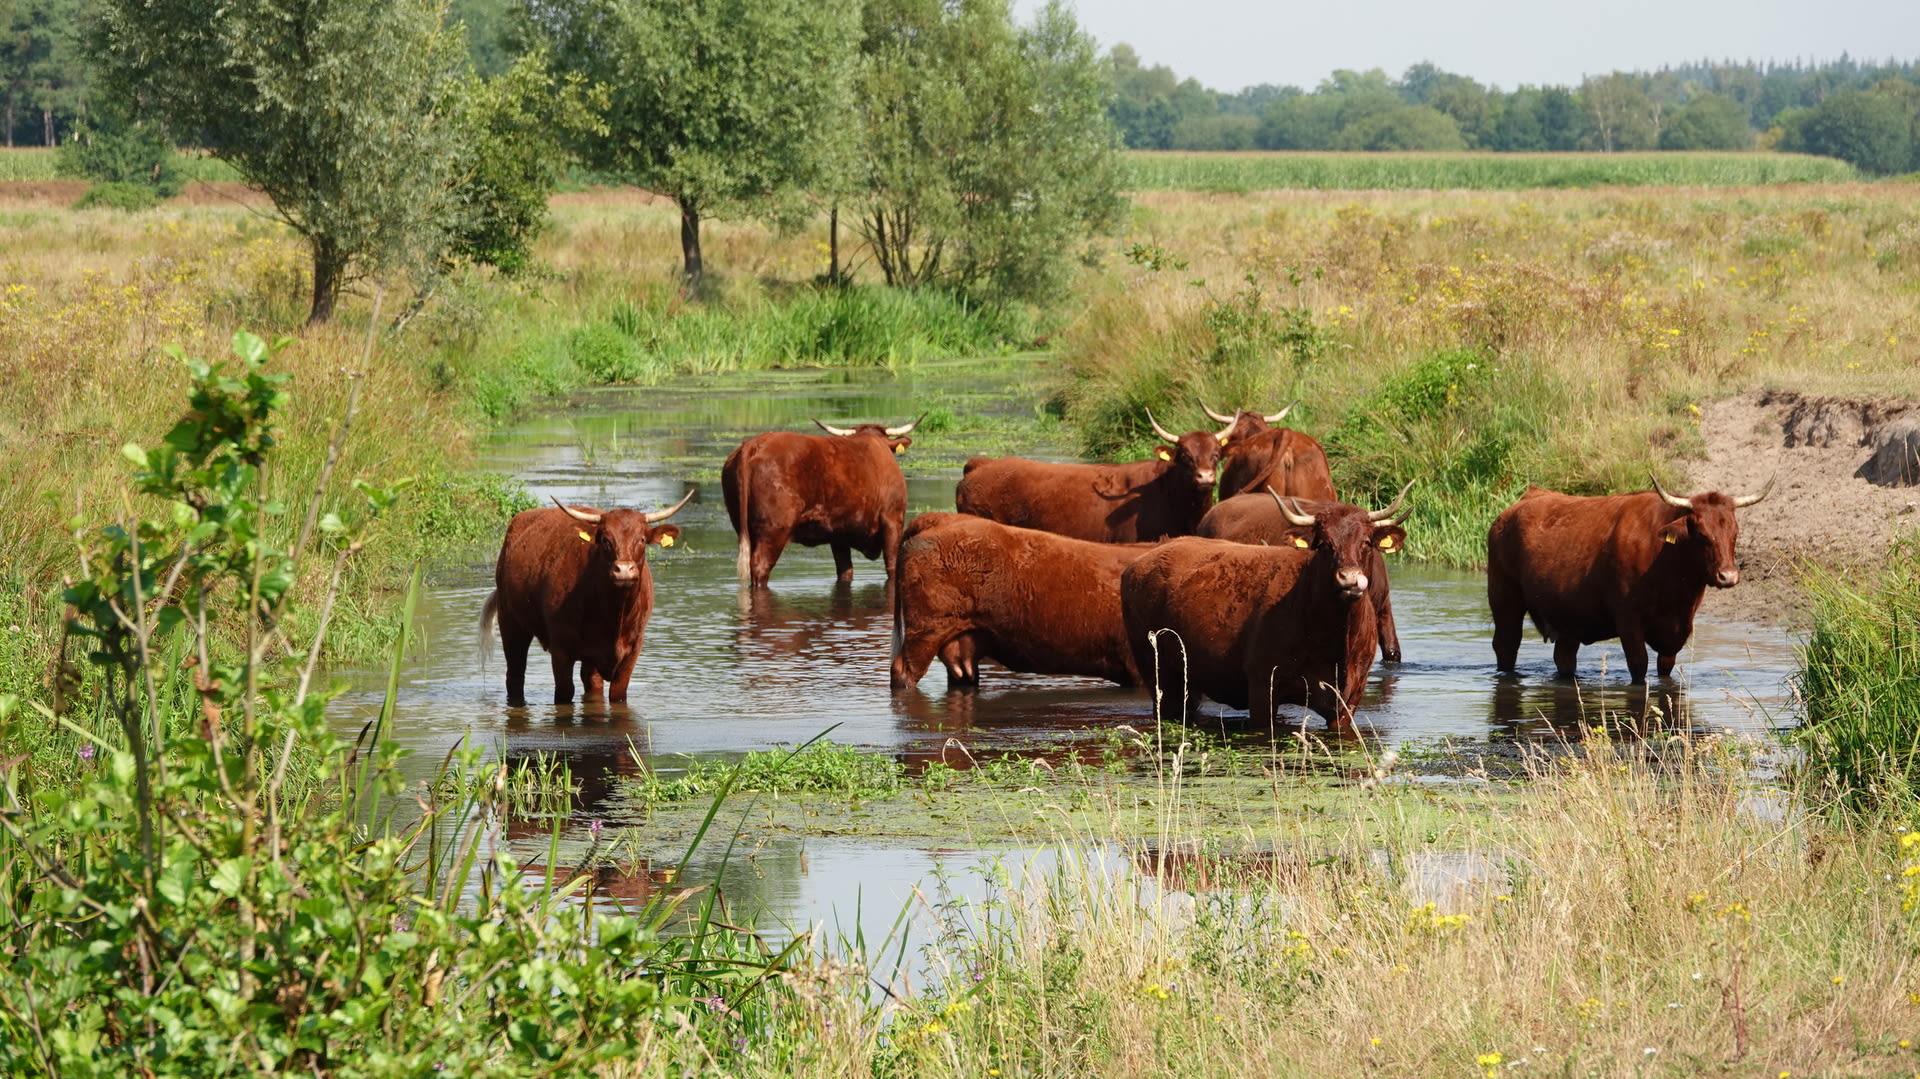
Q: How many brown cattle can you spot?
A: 8